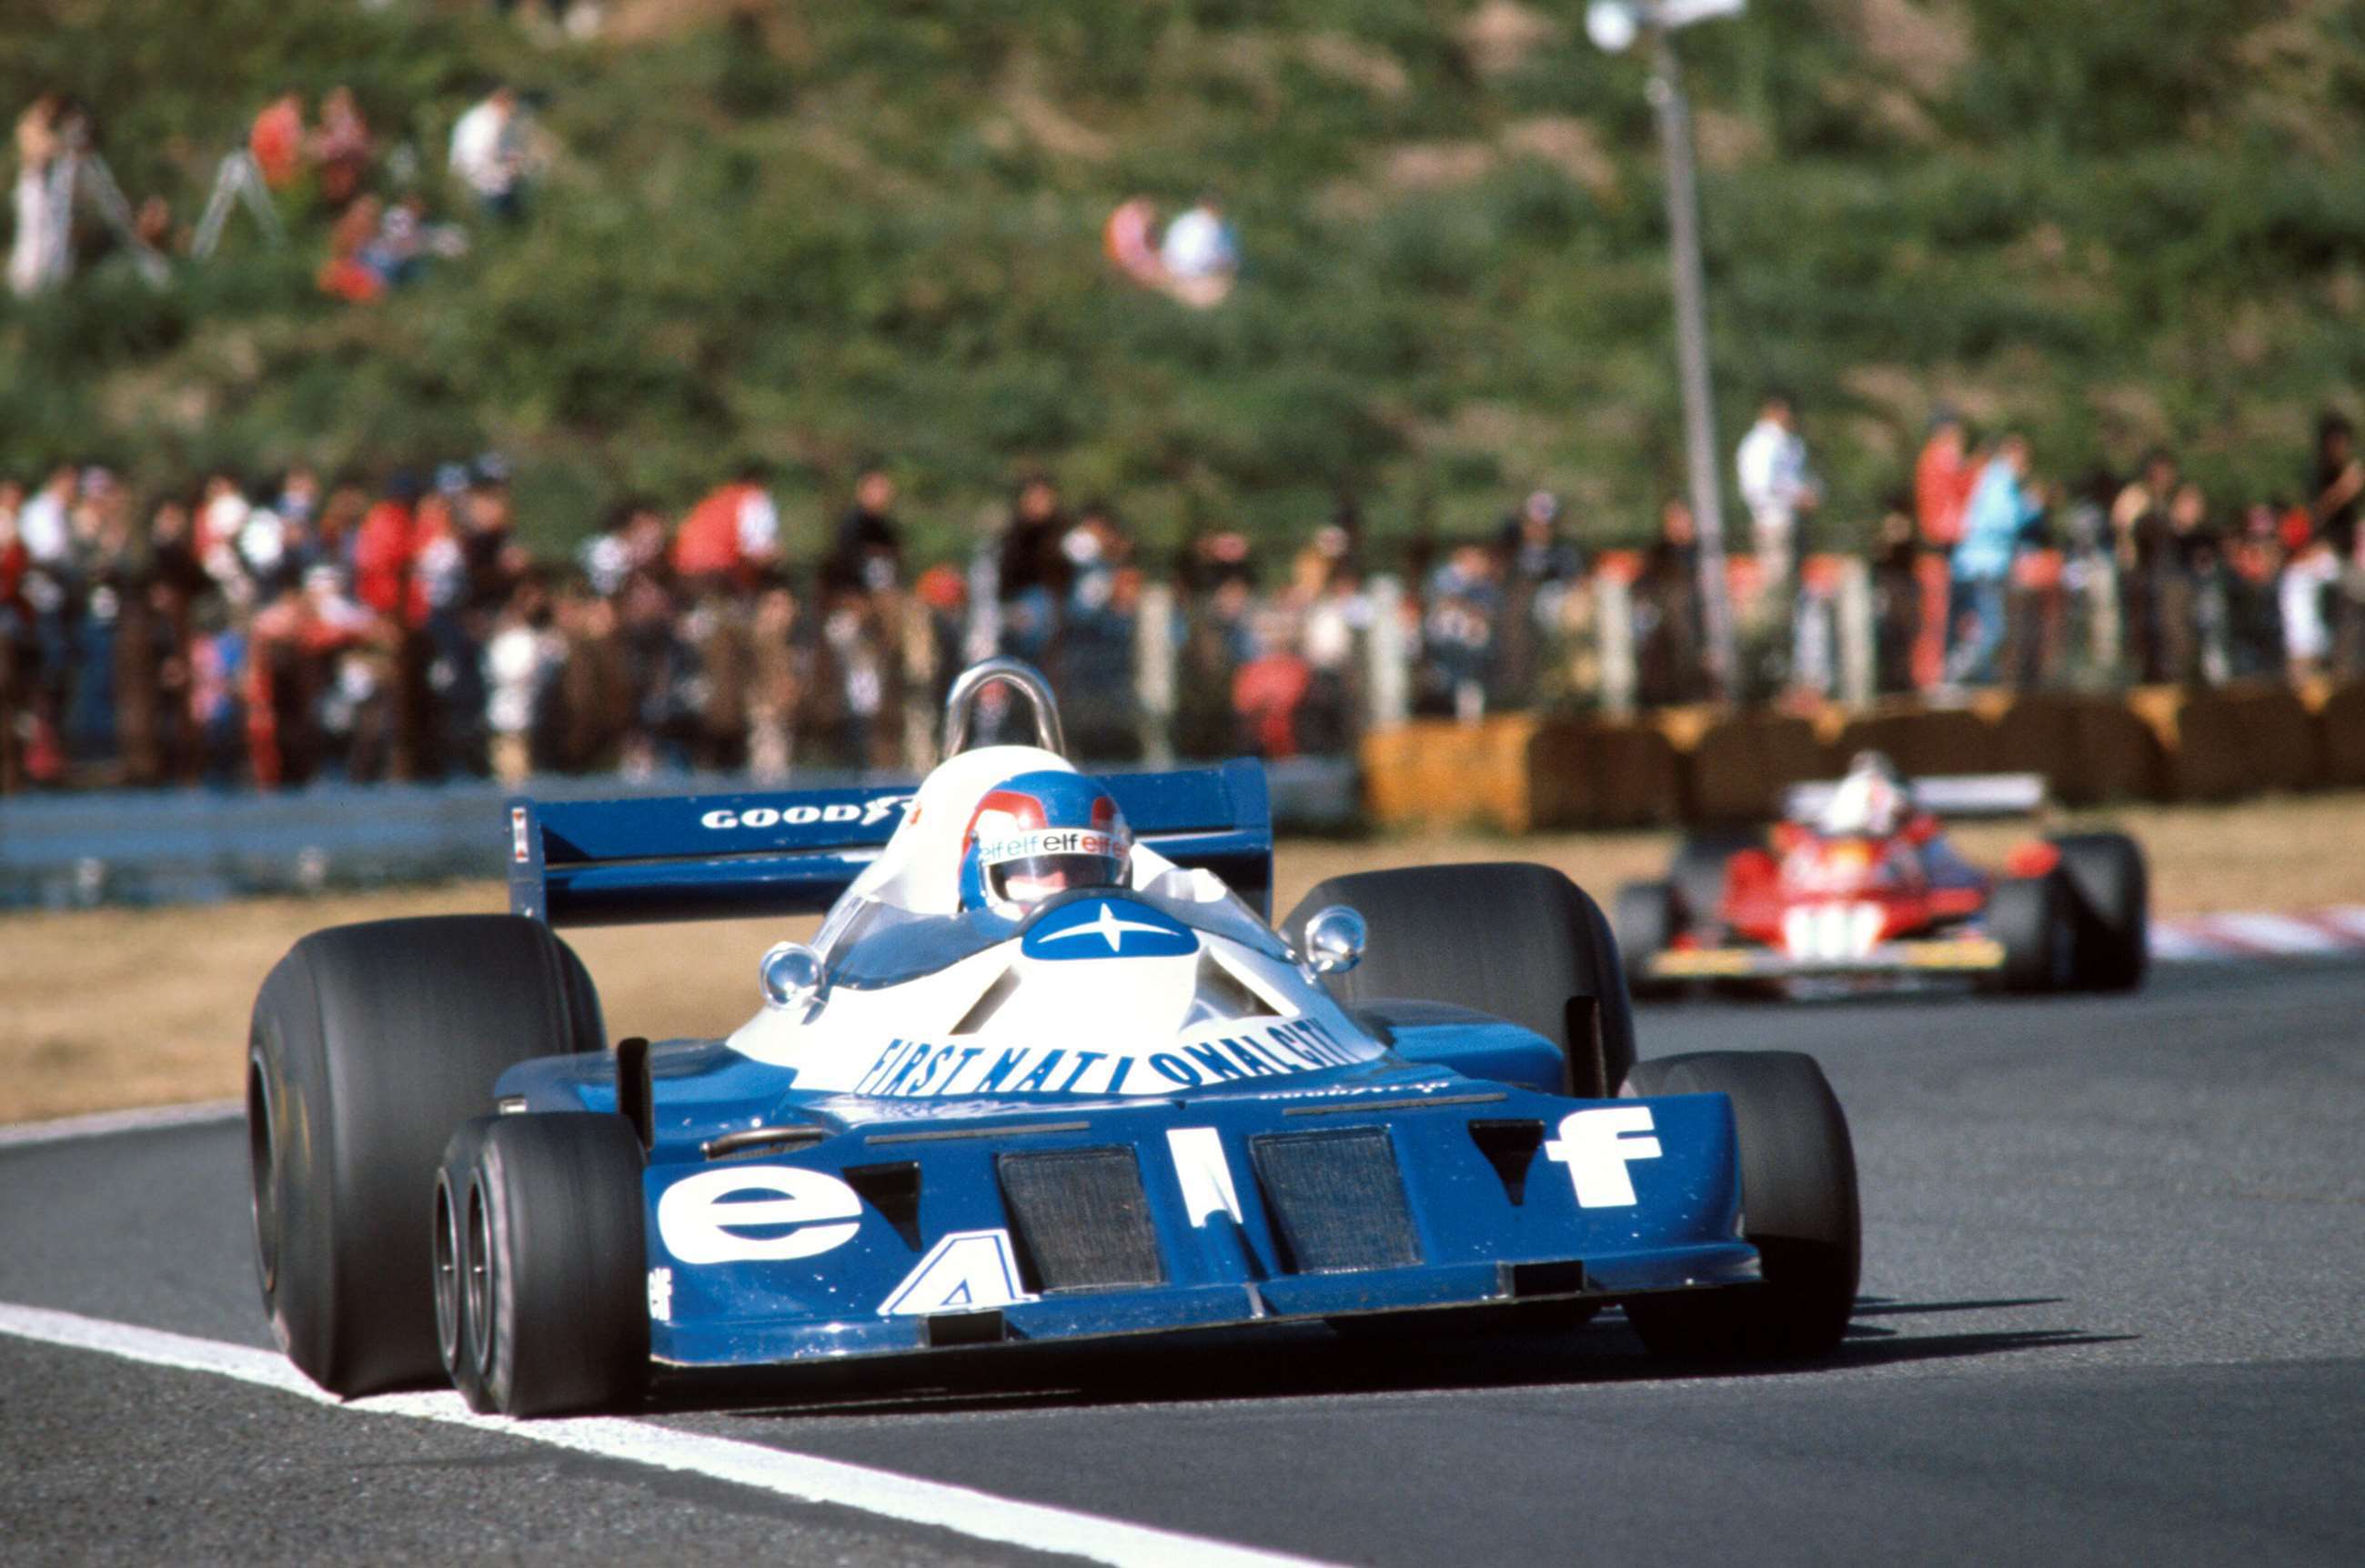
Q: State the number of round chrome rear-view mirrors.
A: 2